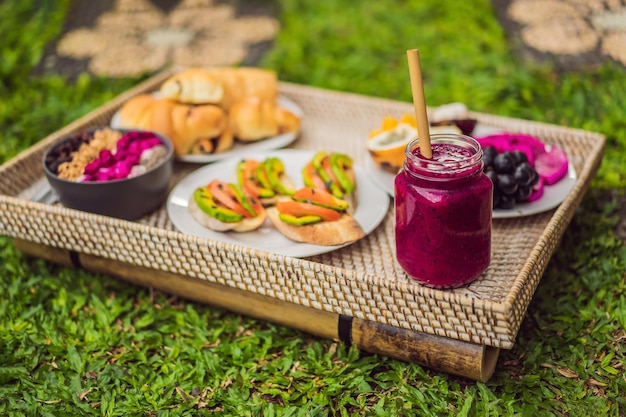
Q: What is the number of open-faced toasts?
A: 4